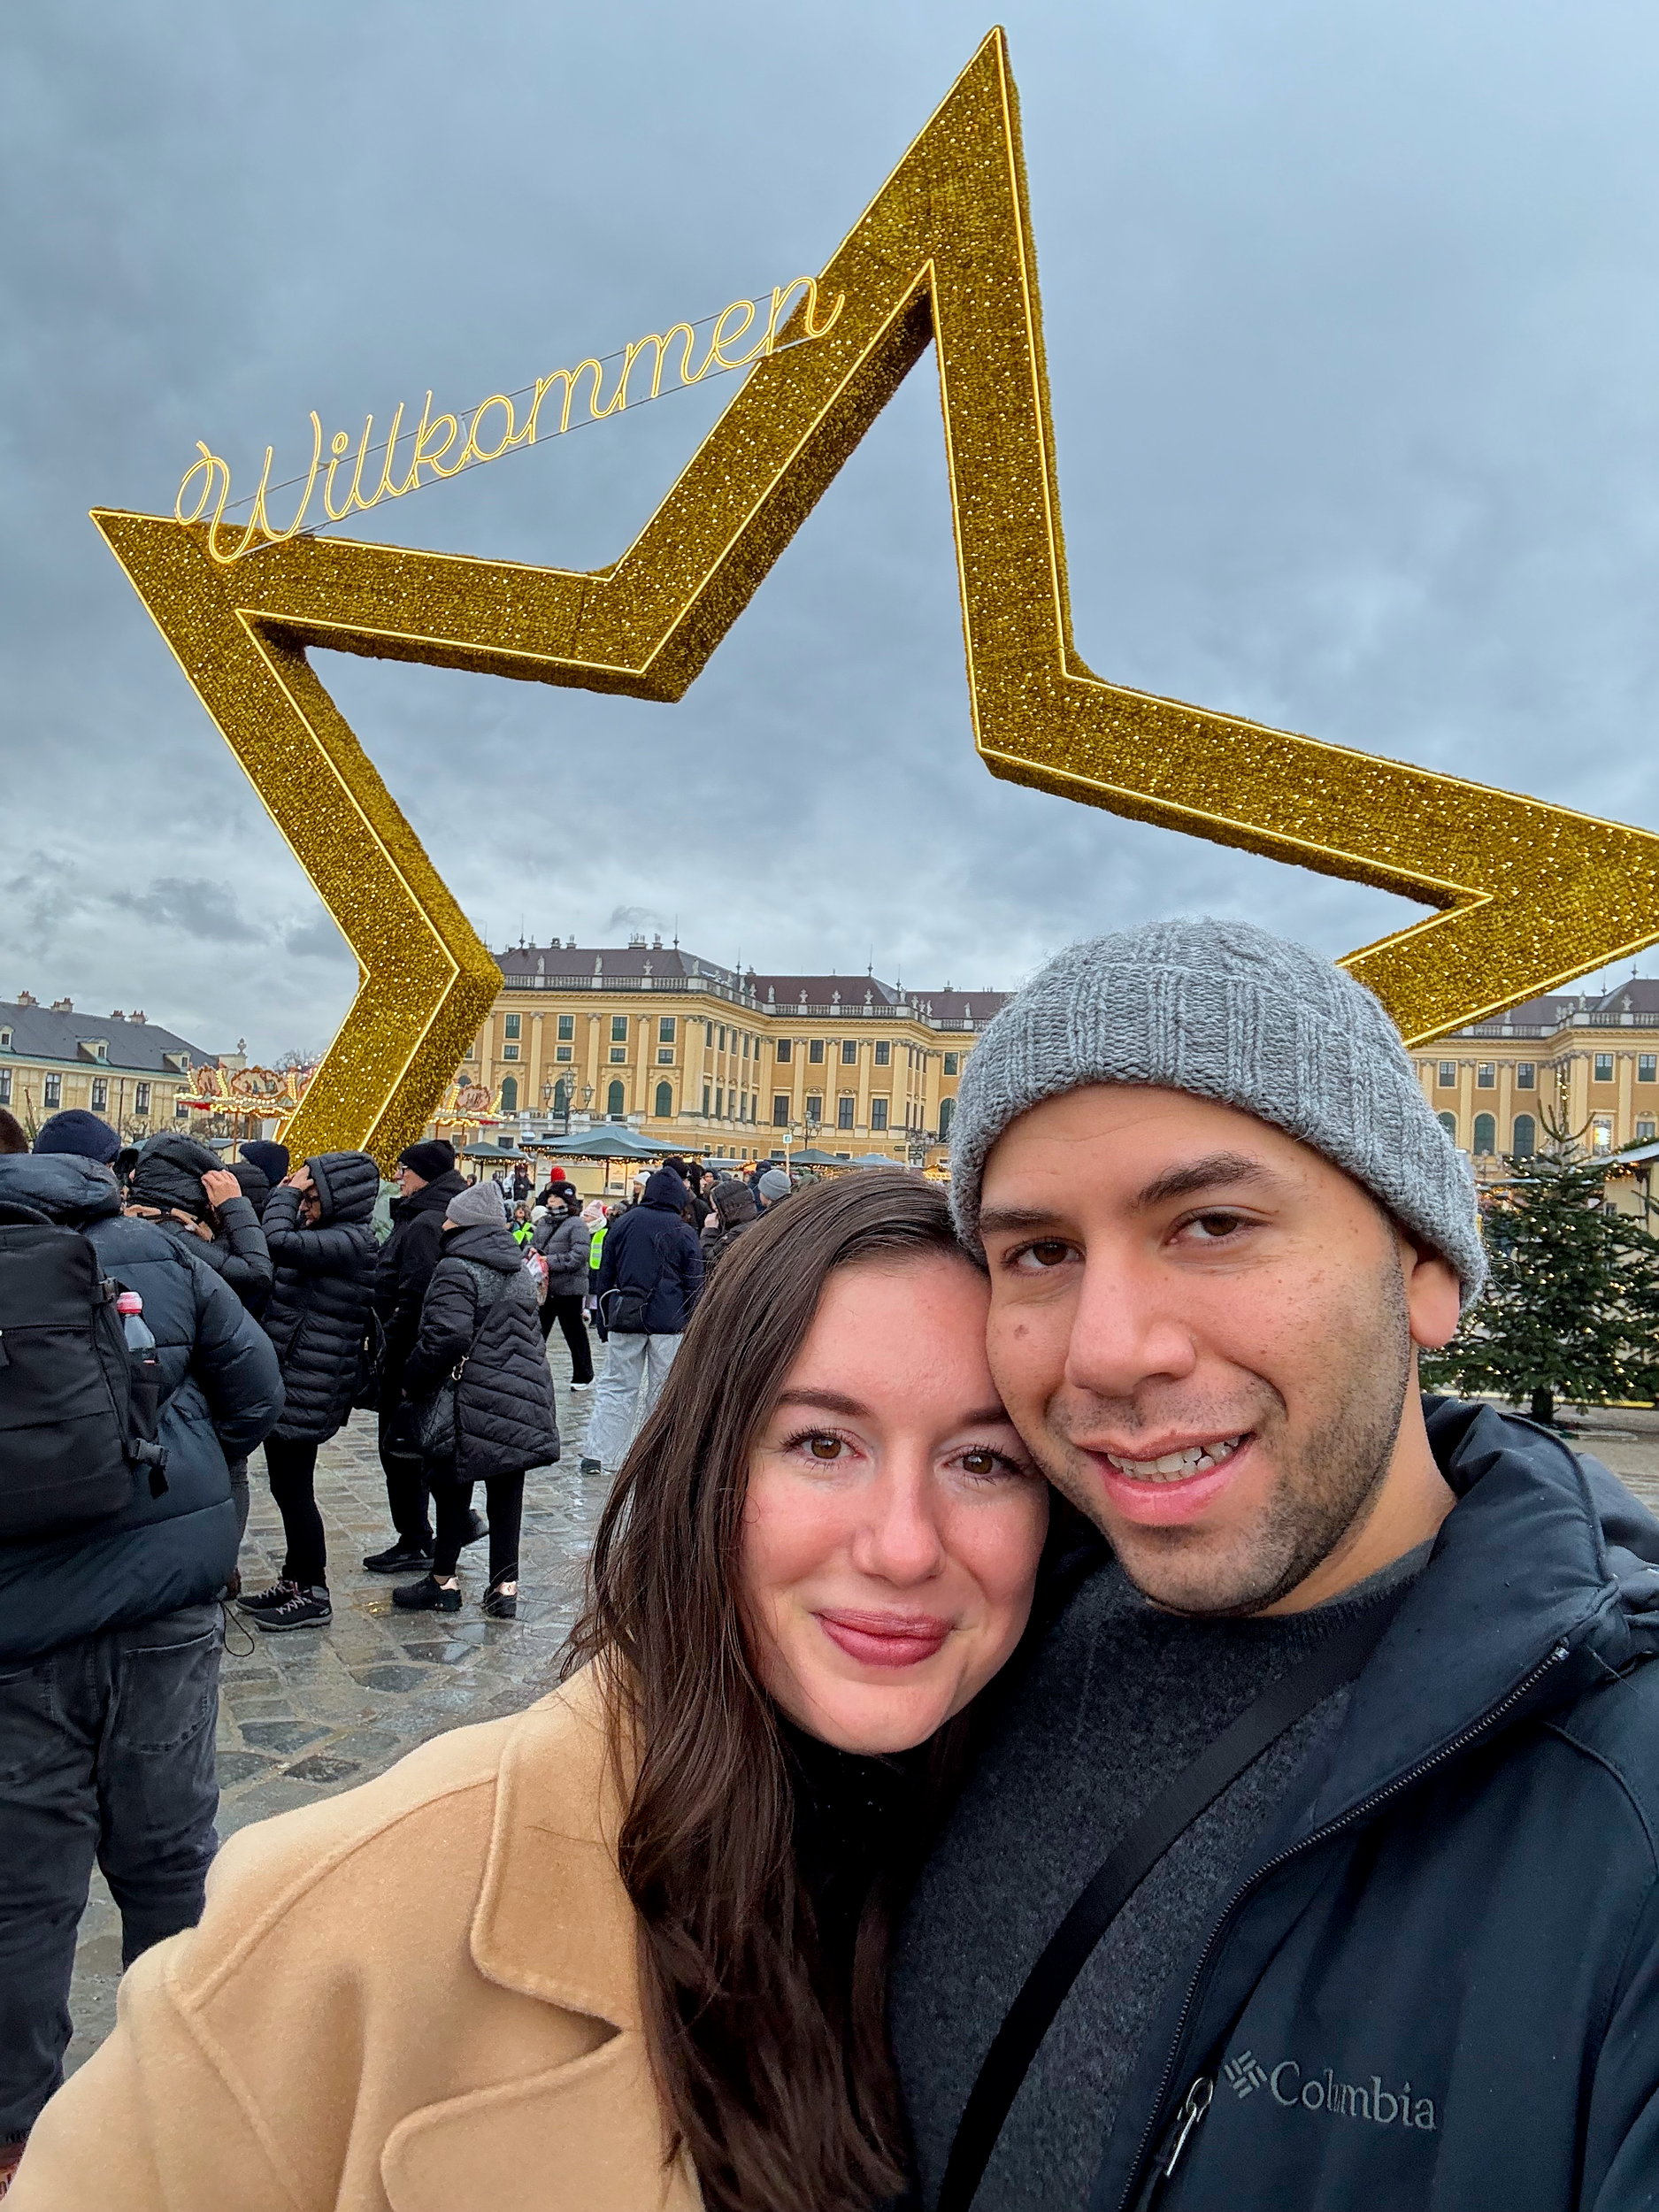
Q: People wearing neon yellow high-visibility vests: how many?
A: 2